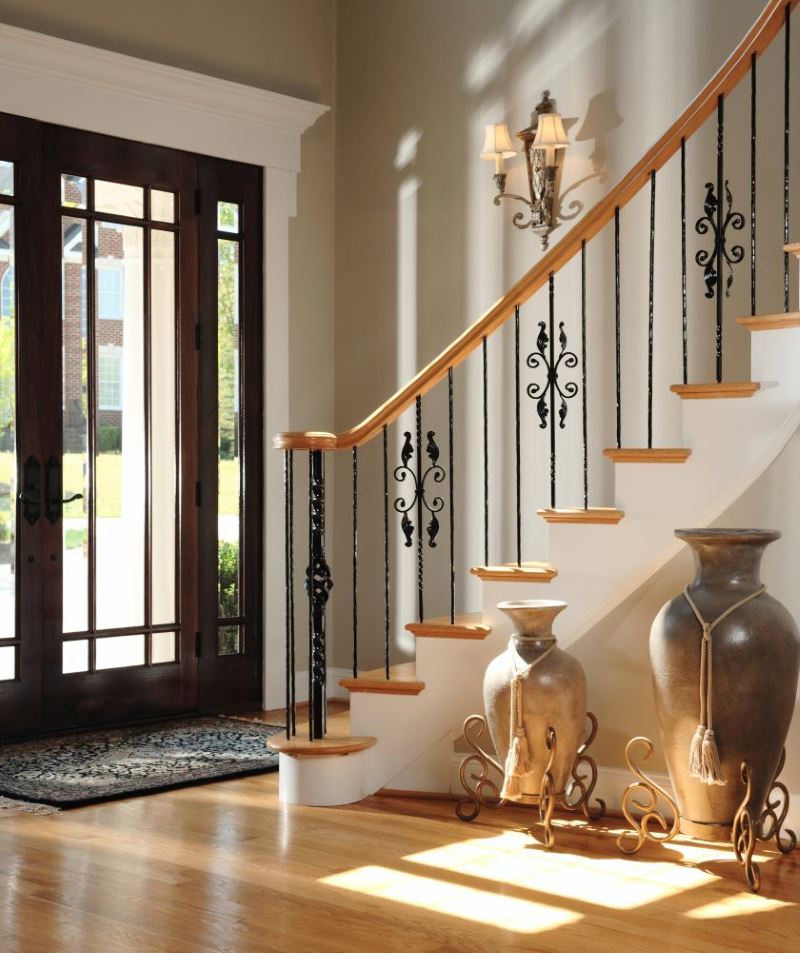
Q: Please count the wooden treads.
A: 9